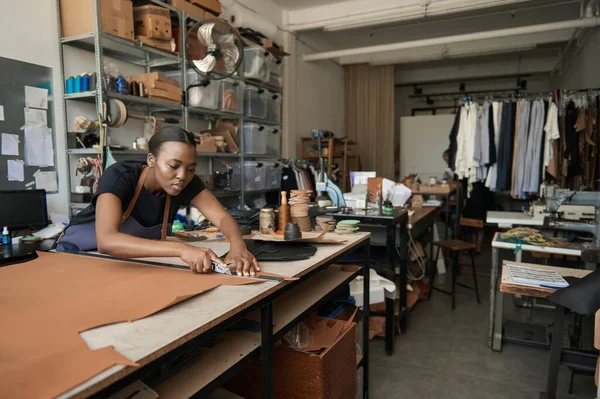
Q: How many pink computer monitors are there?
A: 0